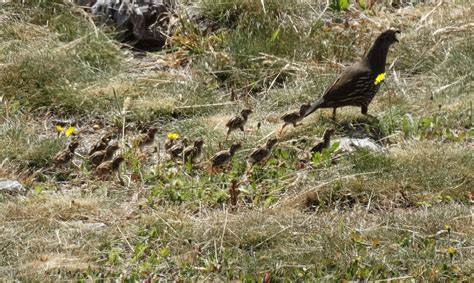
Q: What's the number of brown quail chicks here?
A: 13